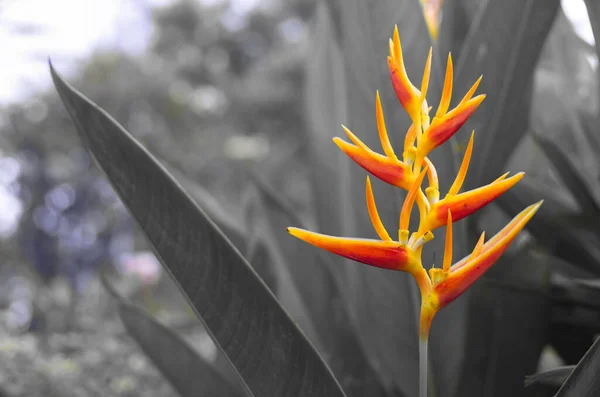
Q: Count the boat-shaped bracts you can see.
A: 6